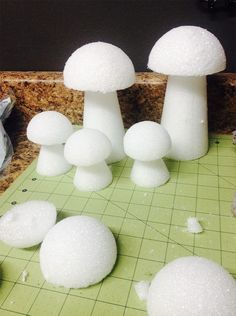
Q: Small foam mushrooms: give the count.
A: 3